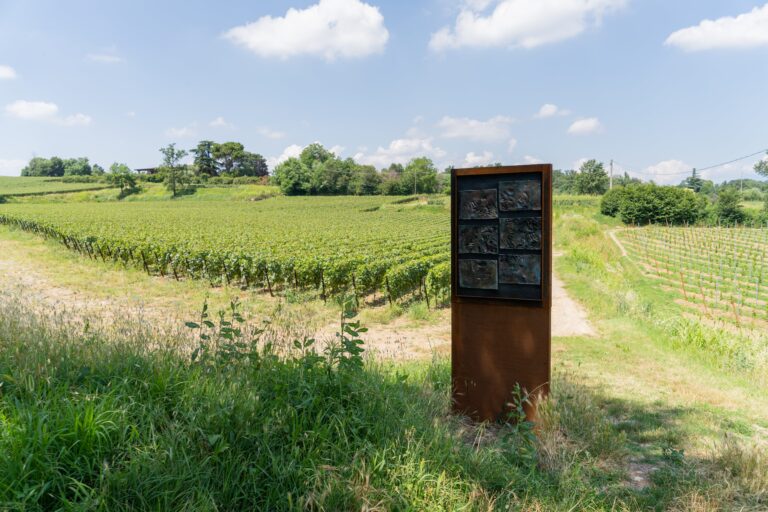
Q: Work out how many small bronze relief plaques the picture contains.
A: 6